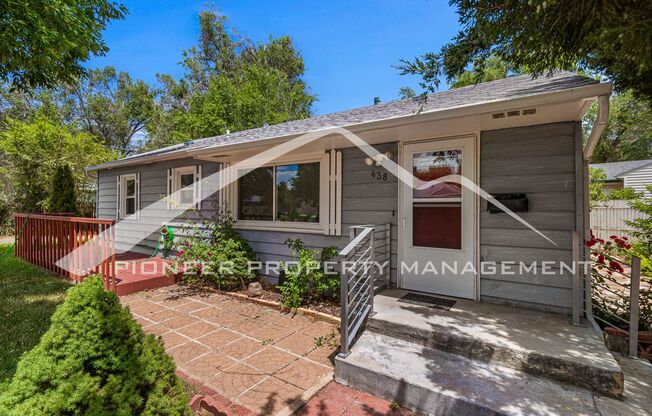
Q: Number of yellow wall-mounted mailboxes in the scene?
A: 0